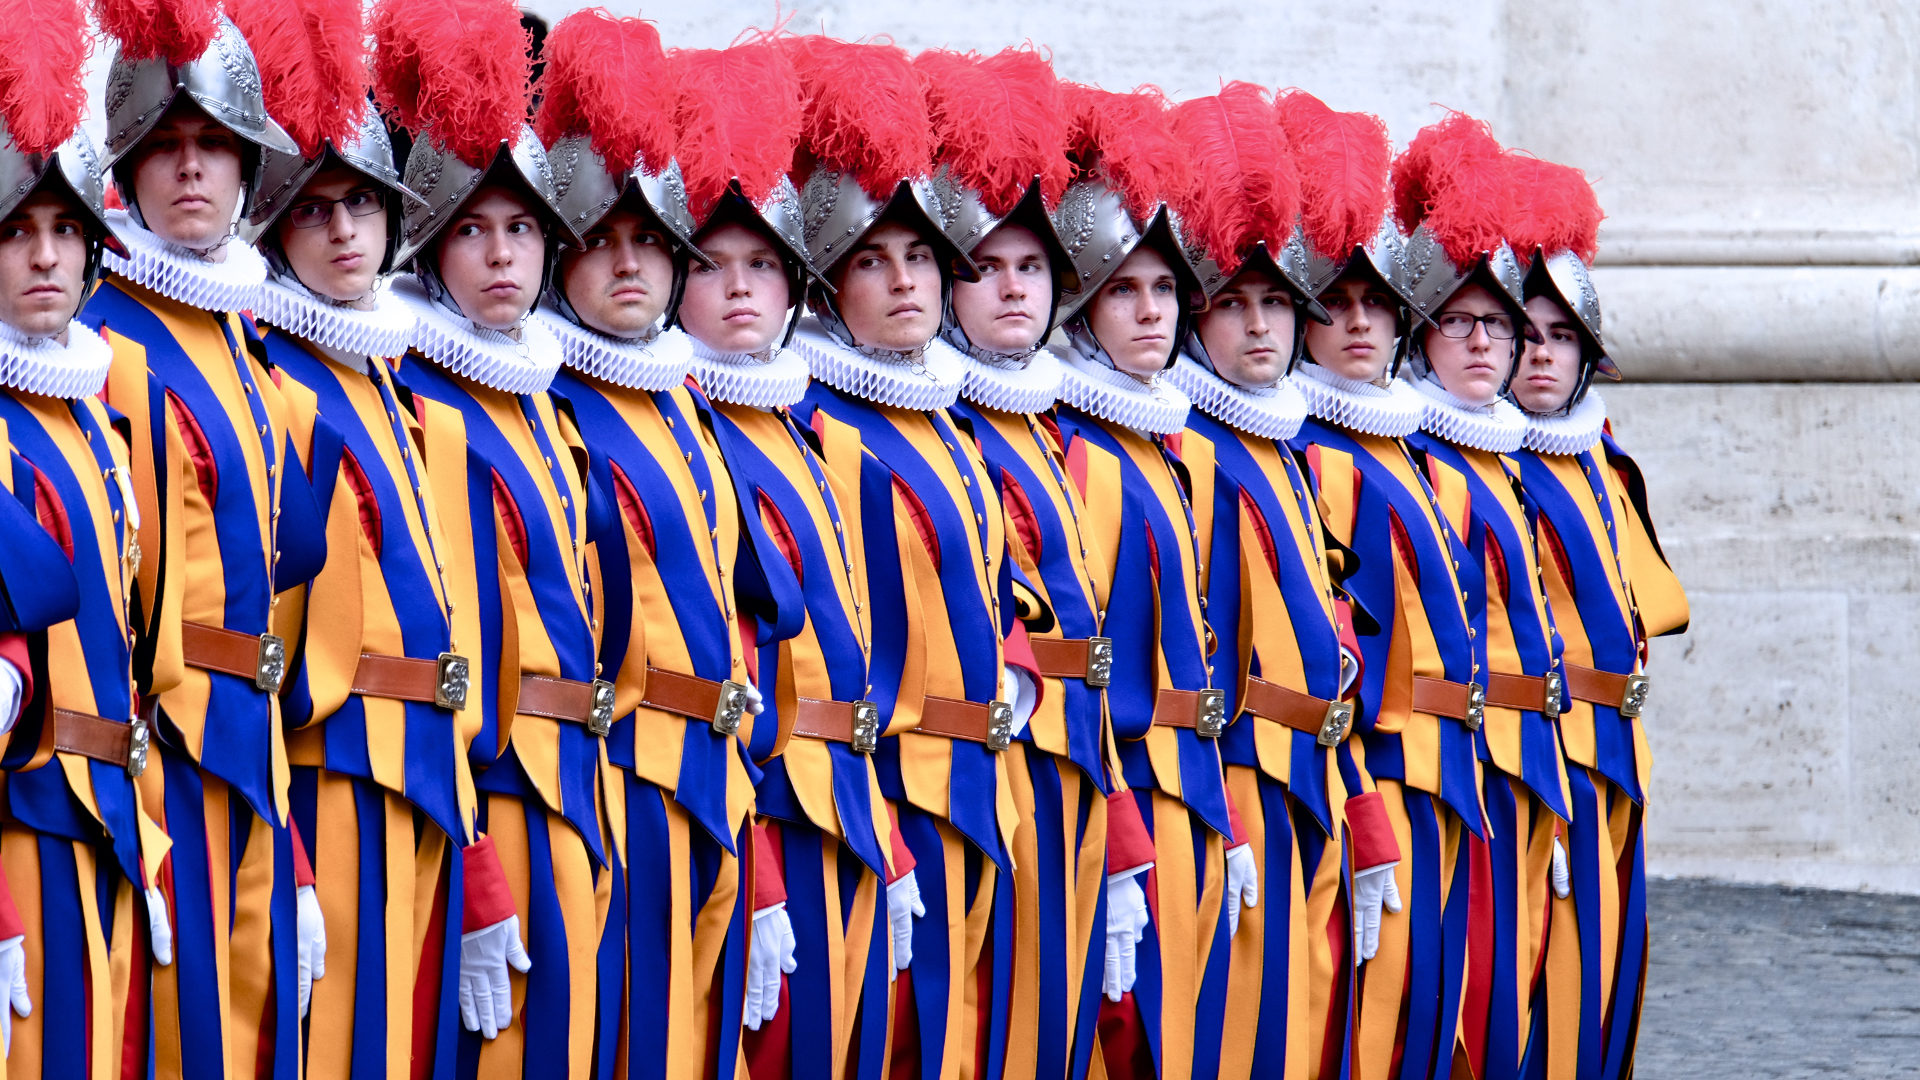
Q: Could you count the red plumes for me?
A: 13